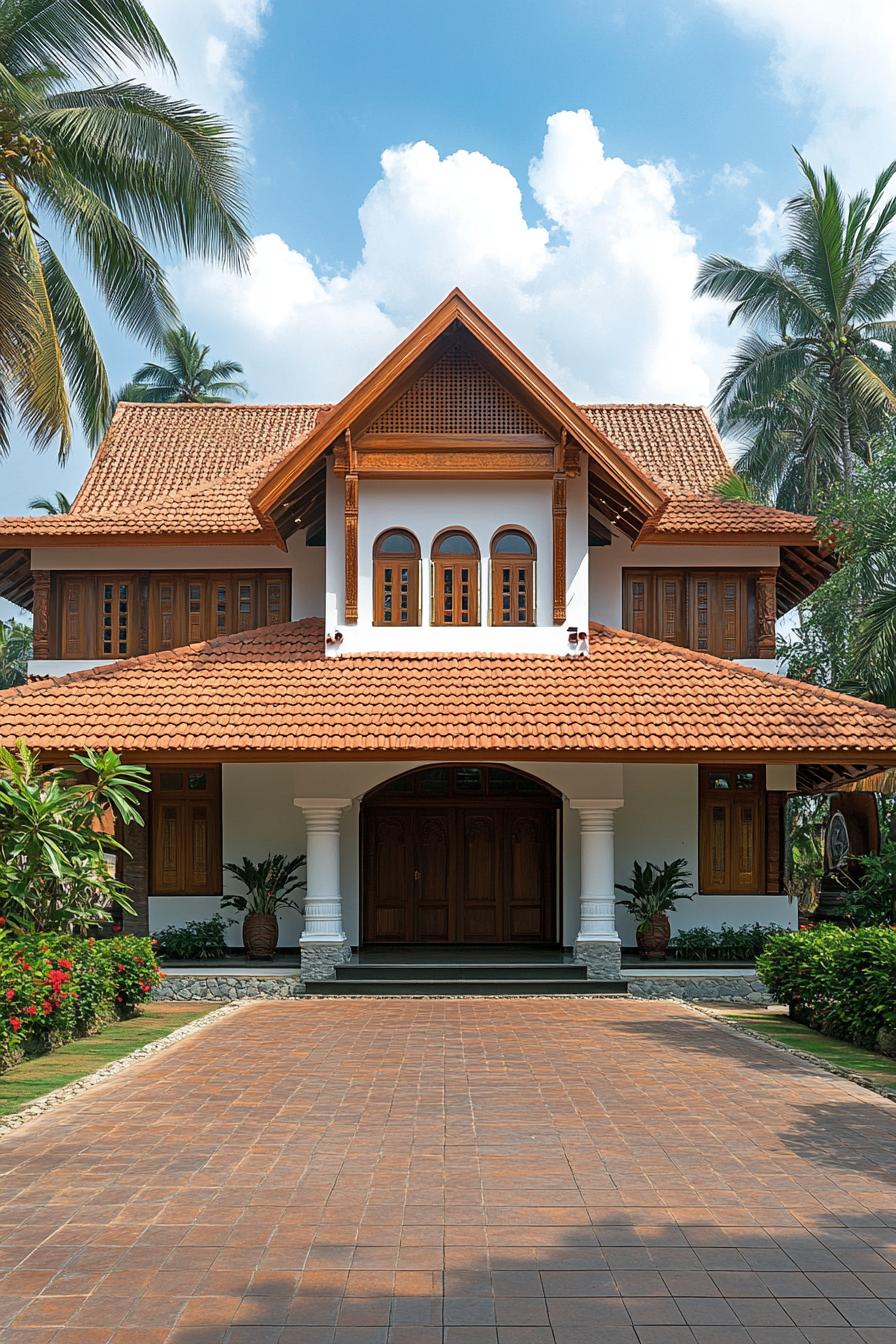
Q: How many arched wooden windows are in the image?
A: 3